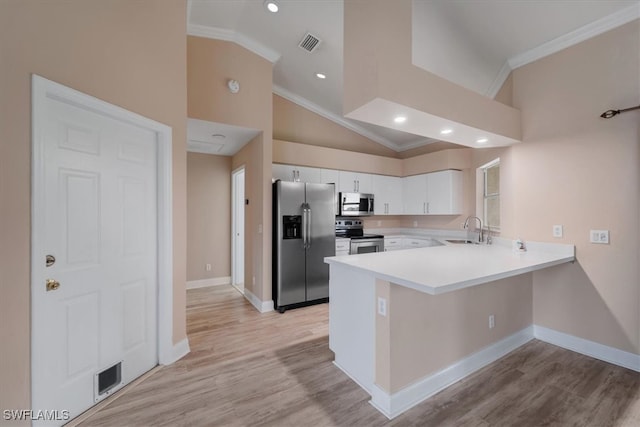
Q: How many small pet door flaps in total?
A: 1